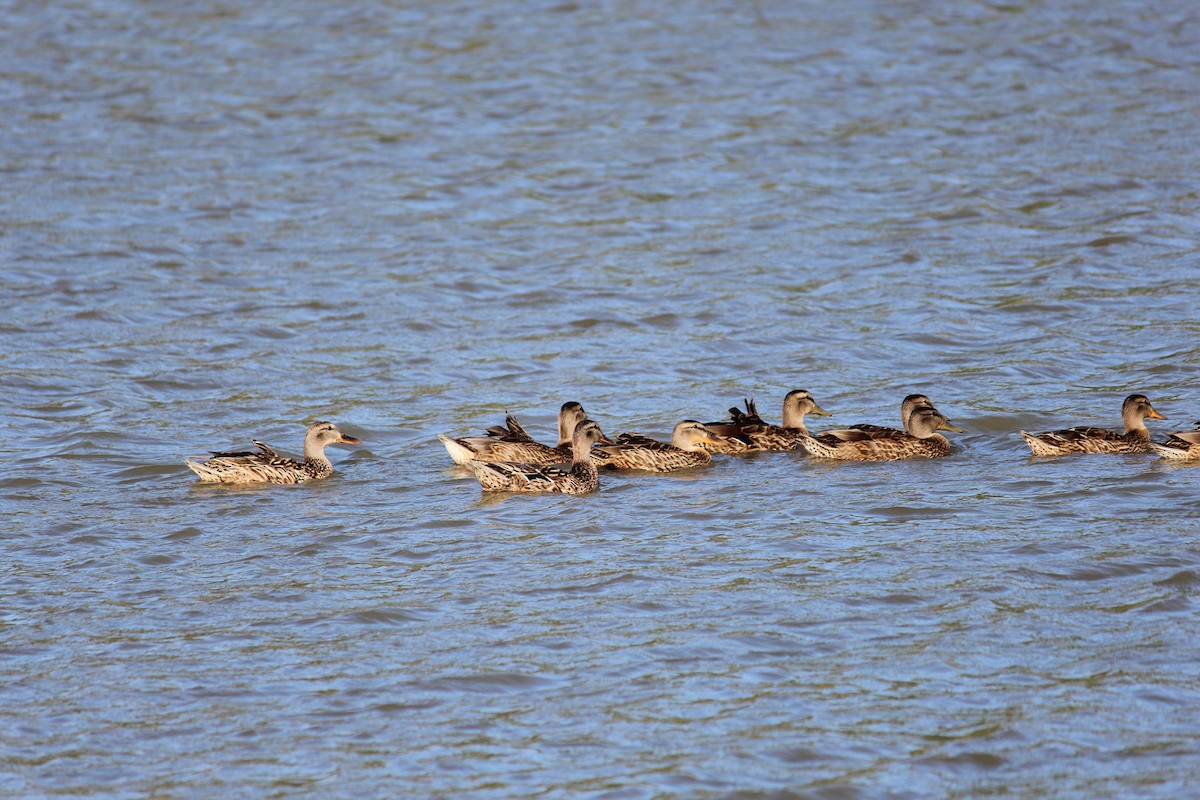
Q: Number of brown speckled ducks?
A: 9